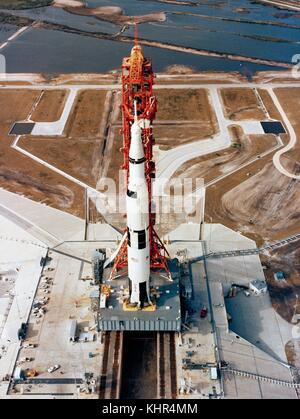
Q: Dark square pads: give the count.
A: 2